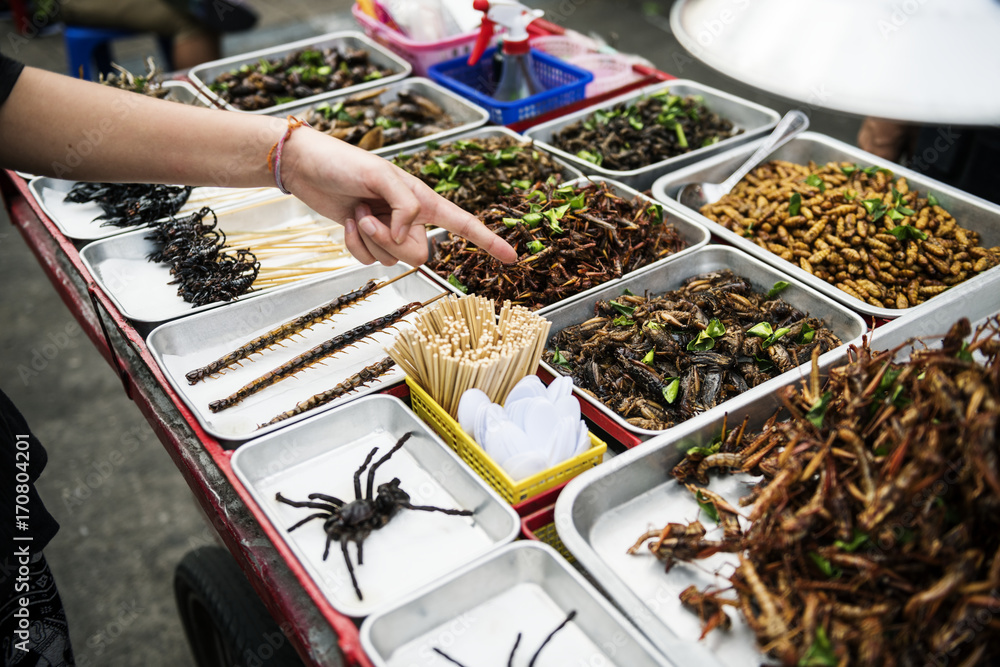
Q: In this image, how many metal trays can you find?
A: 14